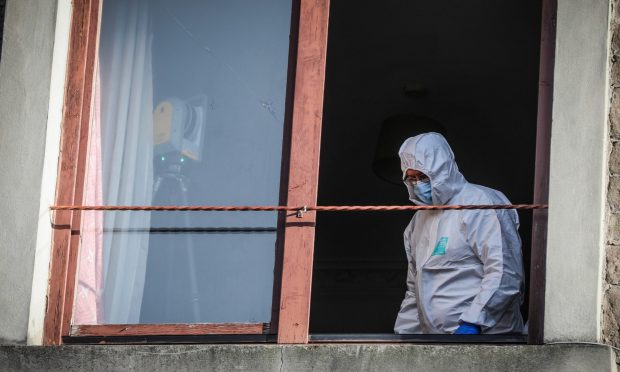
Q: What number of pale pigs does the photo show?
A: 0